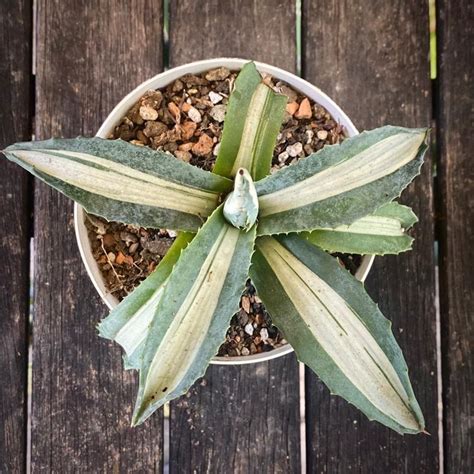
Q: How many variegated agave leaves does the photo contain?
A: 7